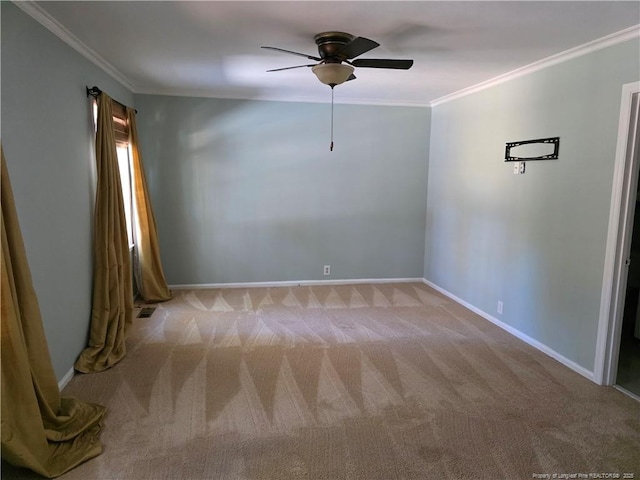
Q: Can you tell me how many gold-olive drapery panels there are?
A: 3